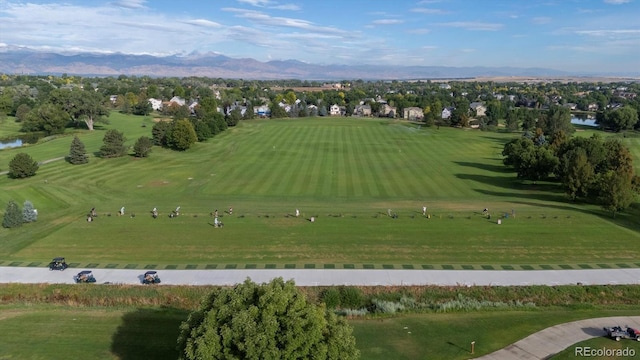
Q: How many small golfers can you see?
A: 12